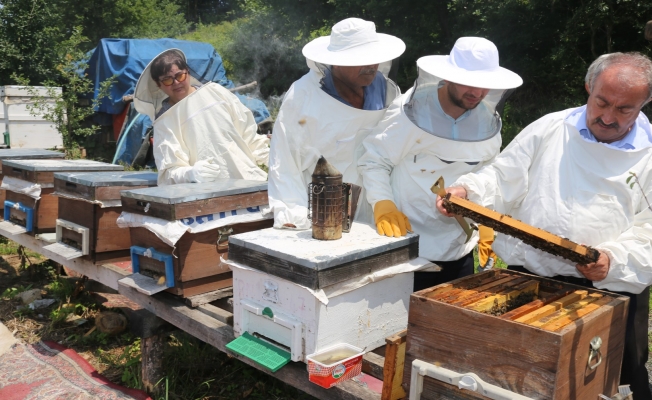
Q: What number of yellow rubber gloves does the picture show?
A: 2